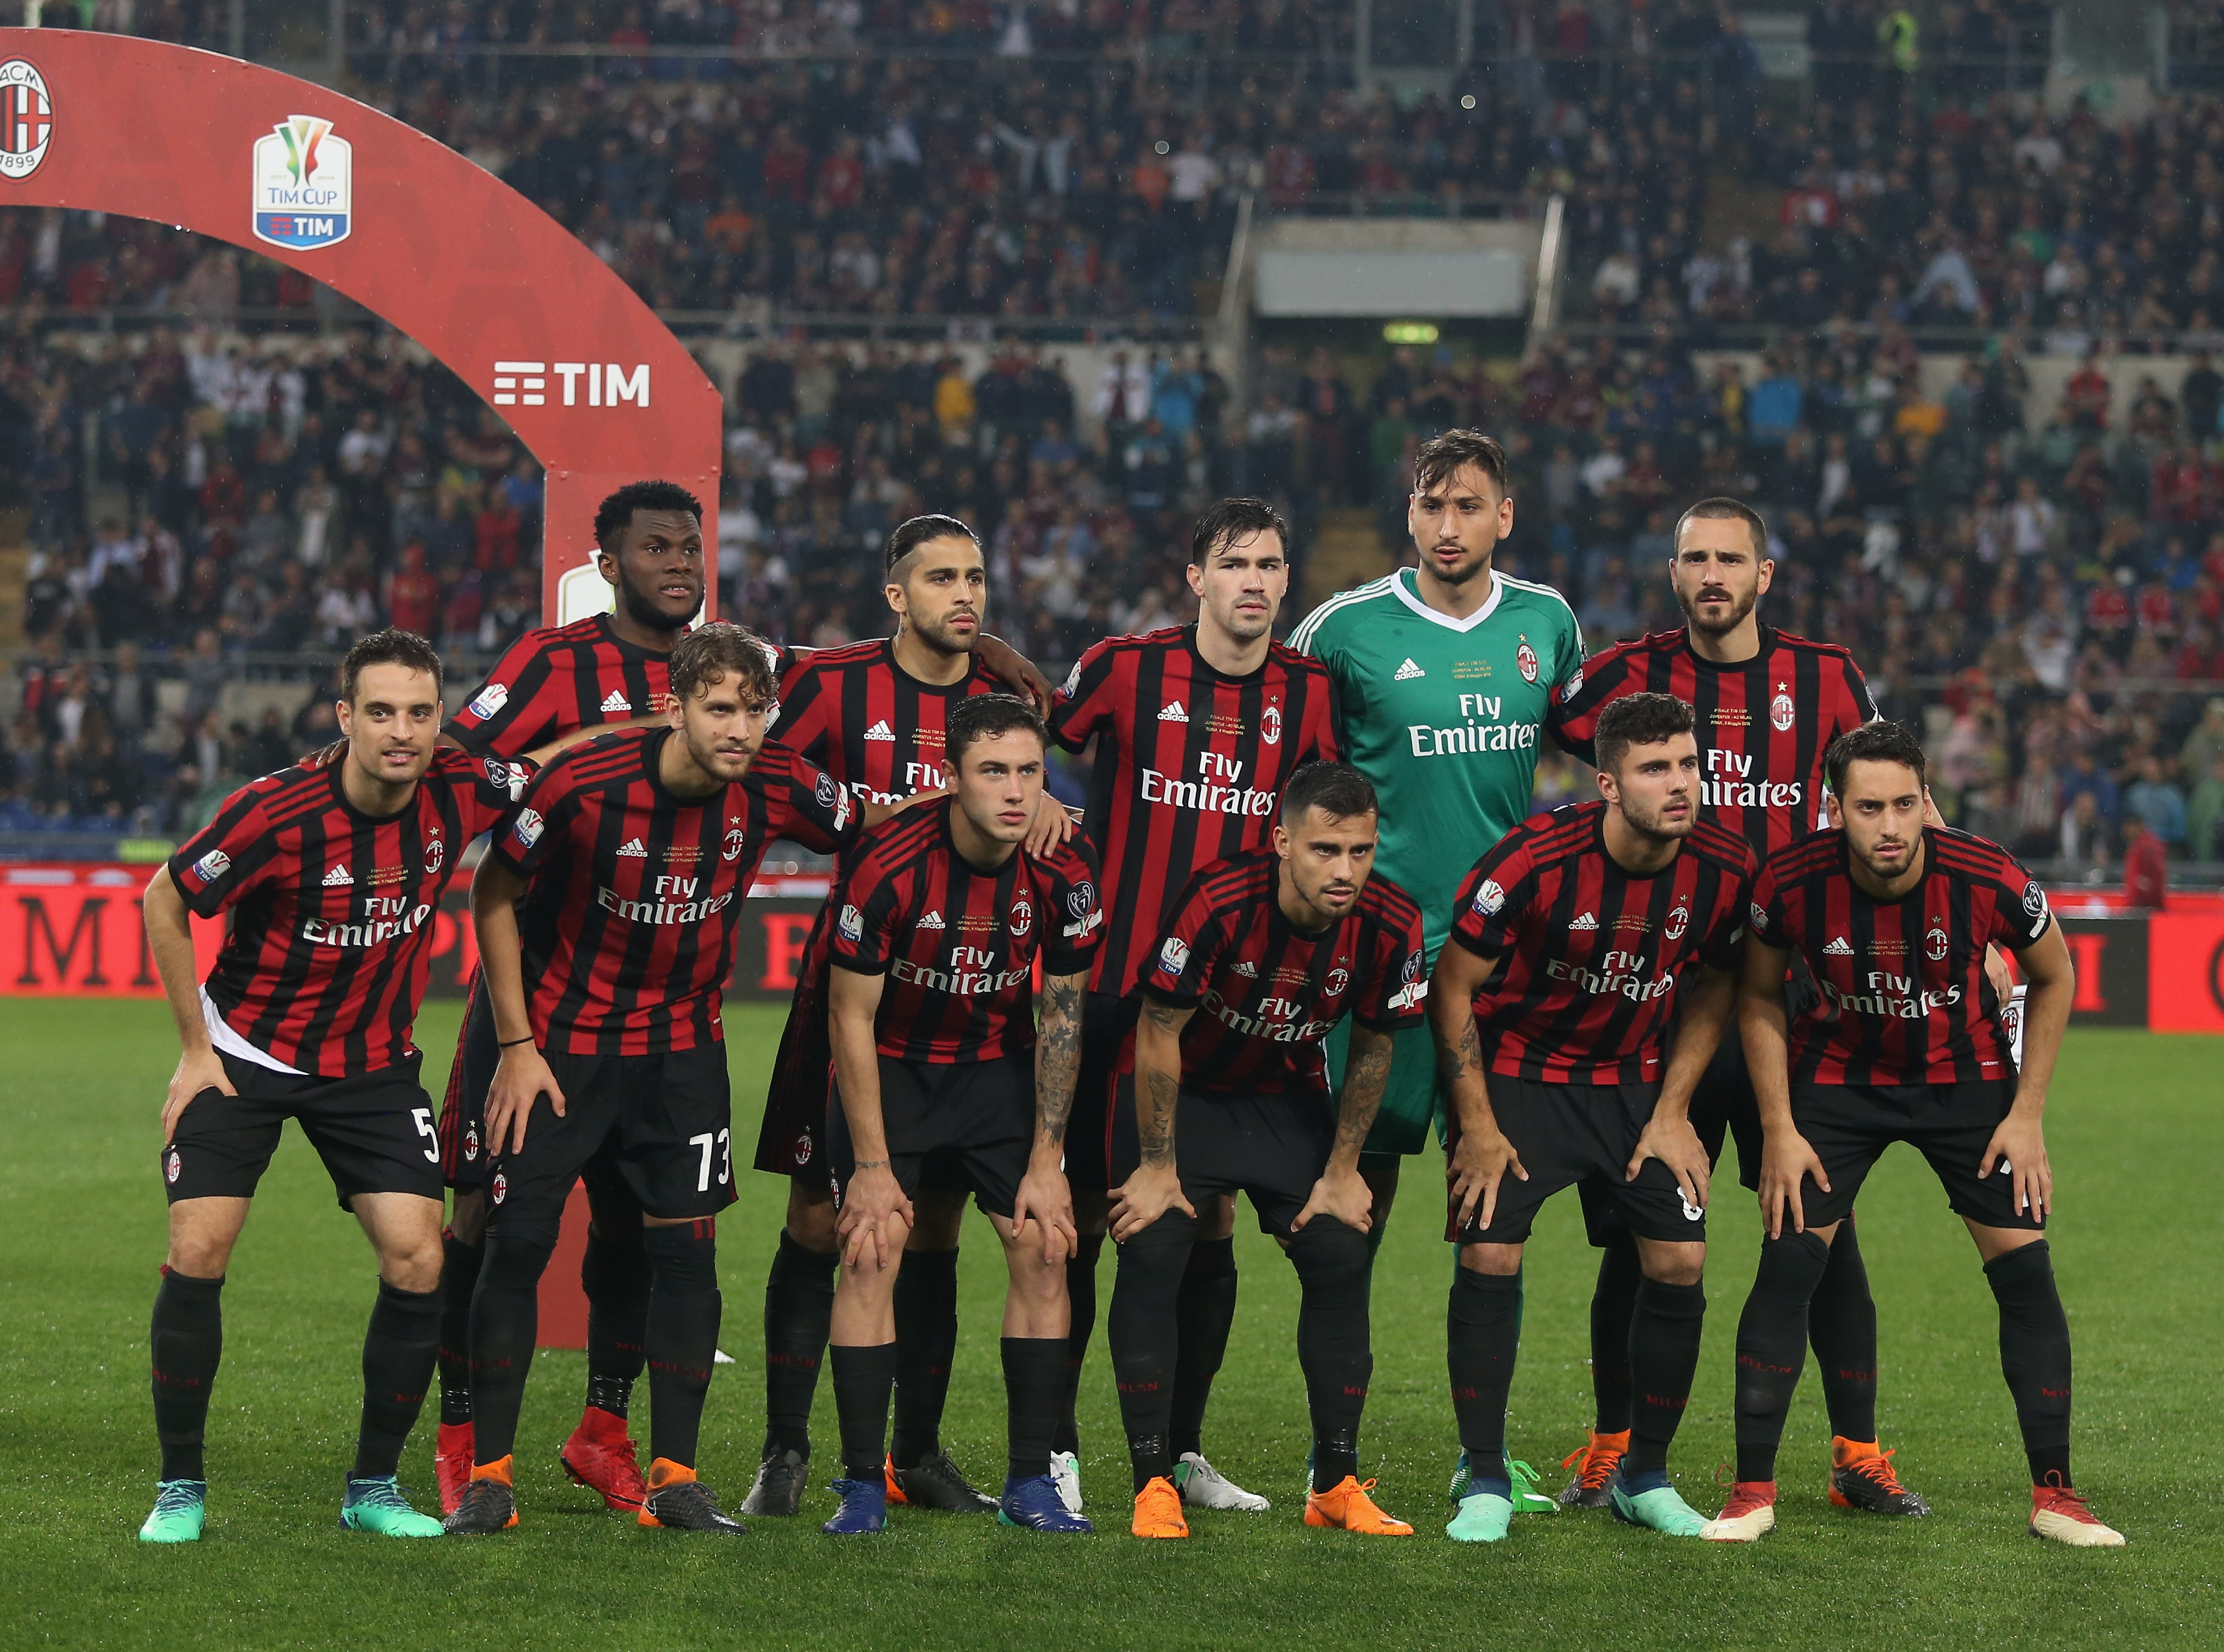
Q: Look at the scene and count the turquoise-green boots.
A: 4